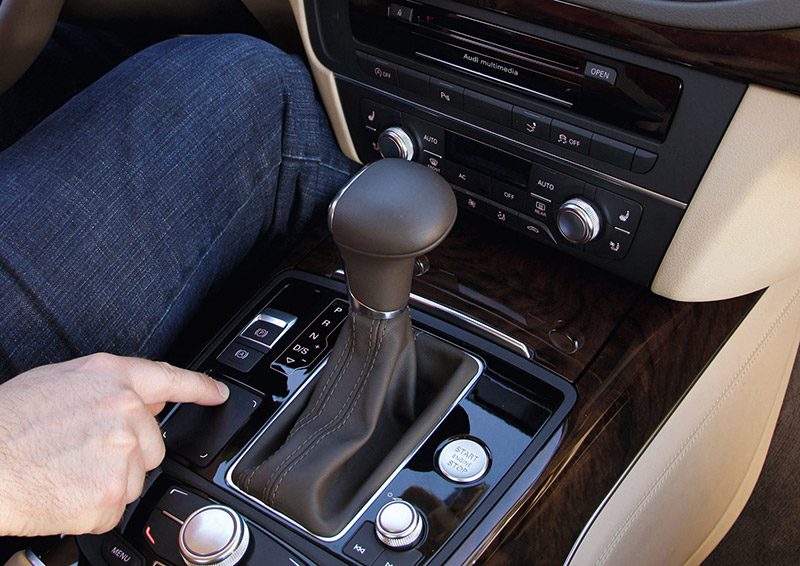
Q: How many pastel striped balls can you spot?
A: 0